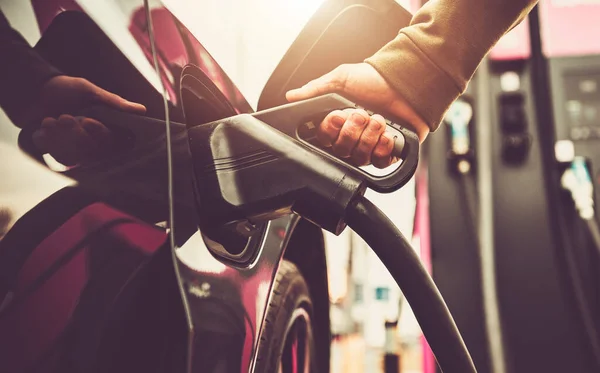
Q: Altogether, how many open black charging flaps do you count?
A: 1